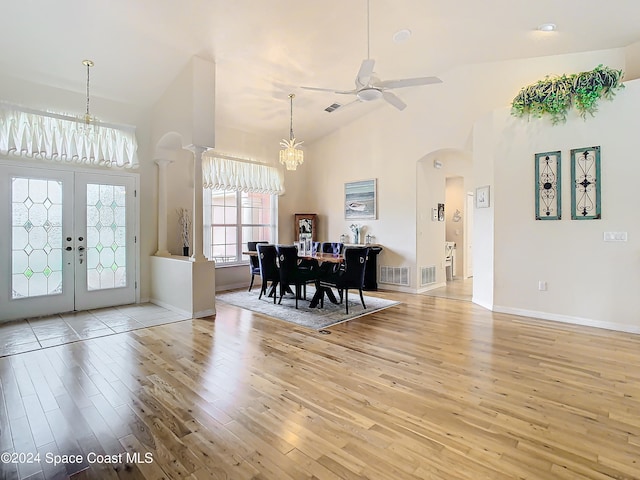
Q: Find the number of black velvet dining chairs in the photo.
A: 6